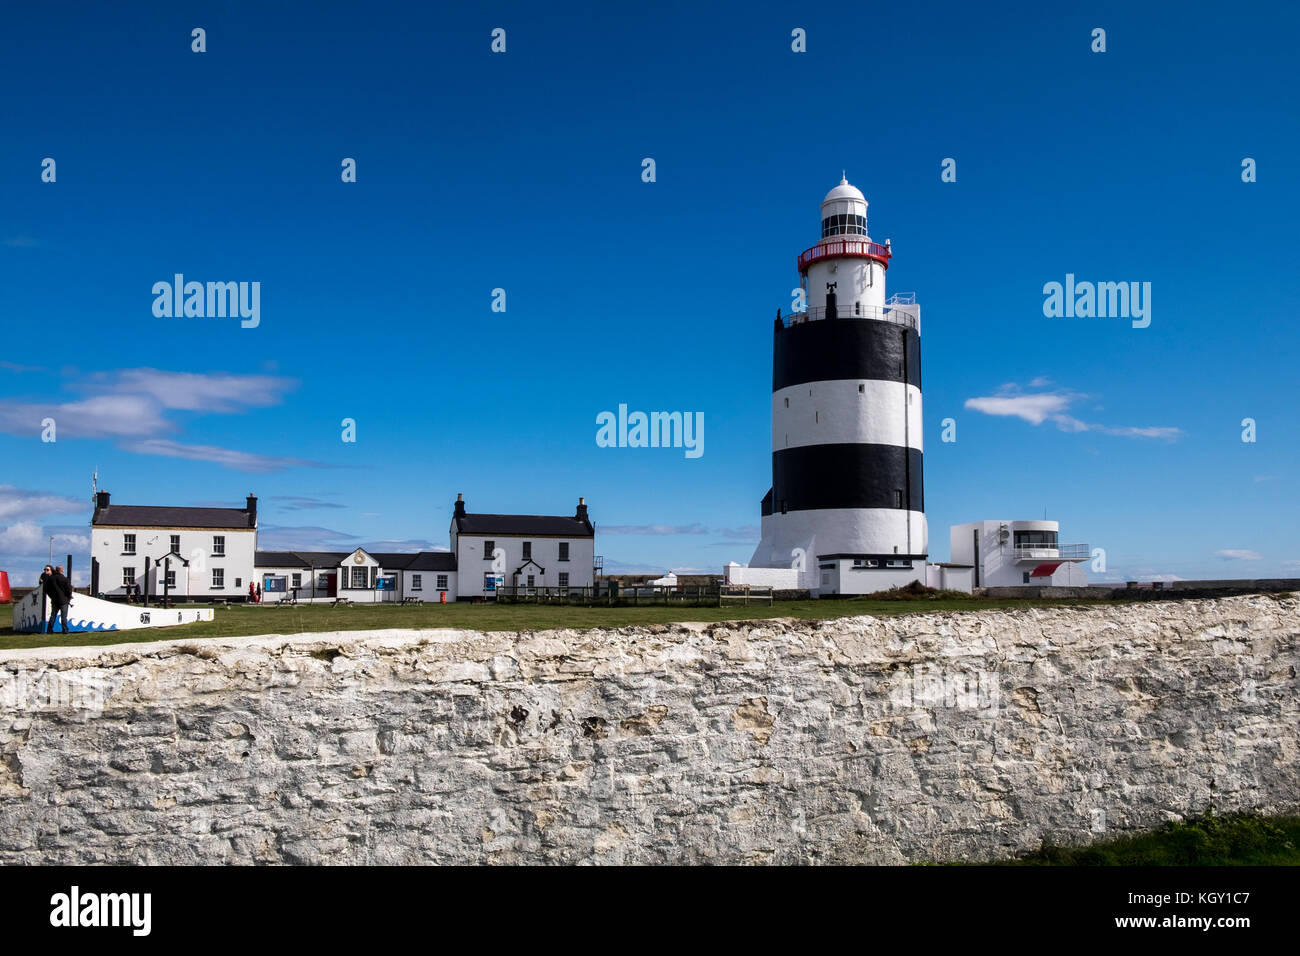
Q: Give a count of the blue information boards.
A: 3